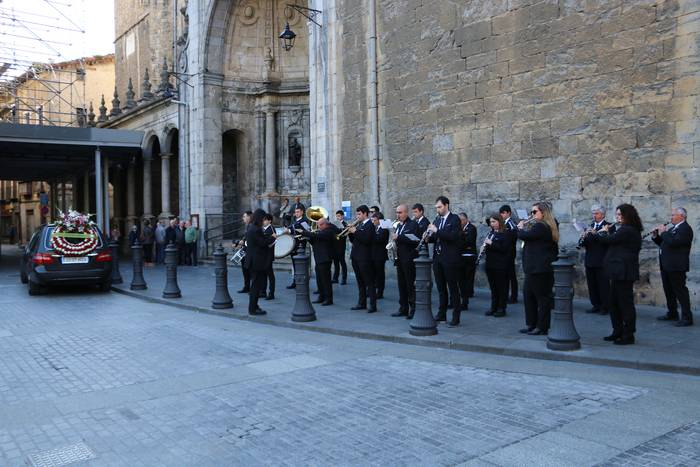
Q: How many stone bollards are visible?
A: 7